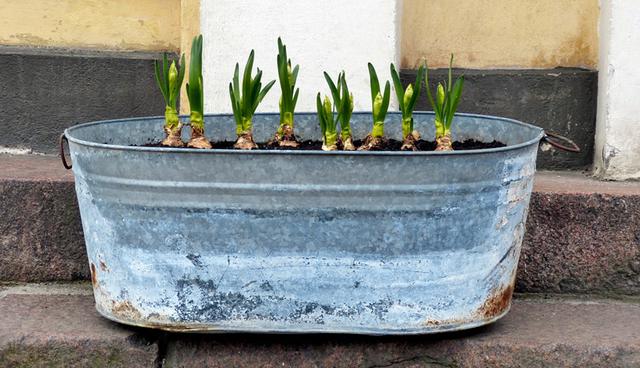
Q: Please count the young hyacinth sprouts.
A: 9